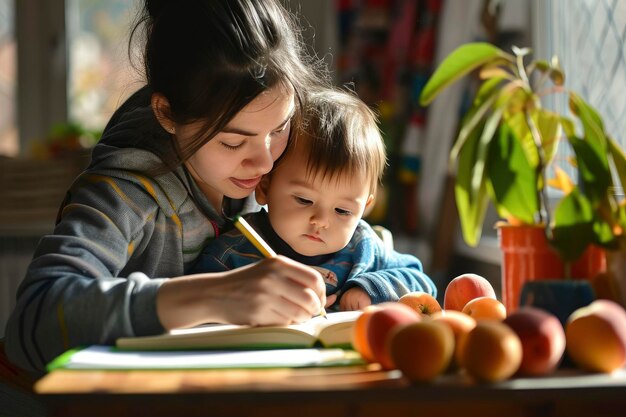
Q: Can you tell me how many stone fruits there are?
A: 10